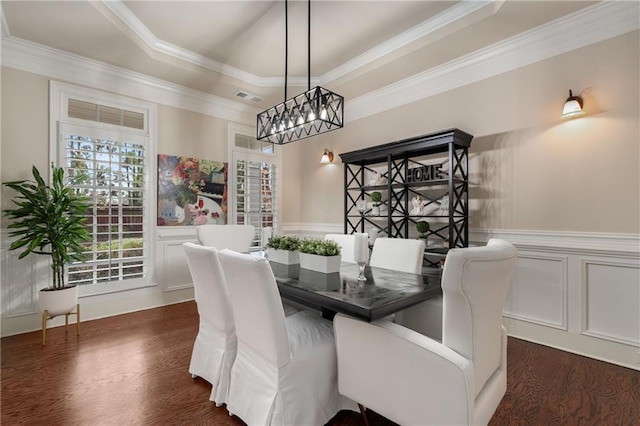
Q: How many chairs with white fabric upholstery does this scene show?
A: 6